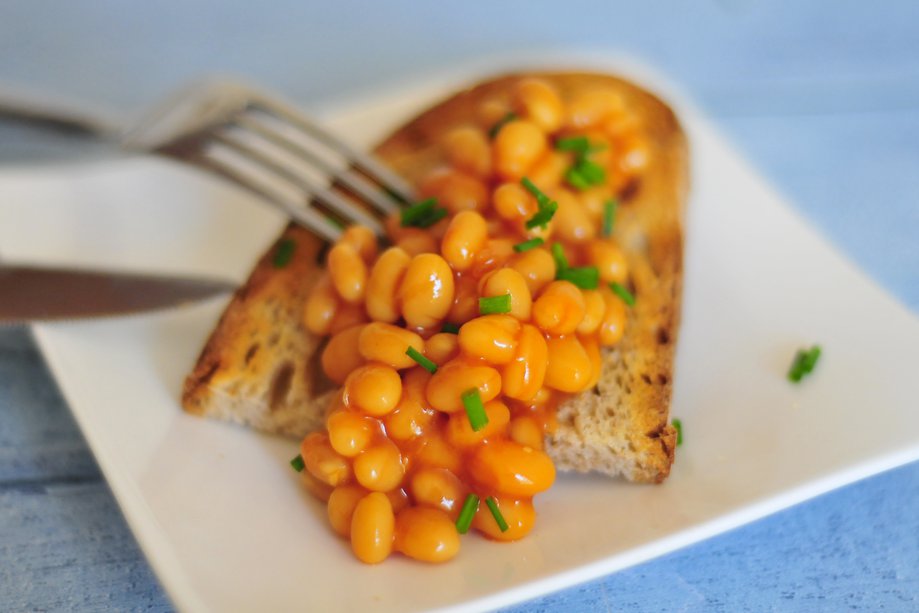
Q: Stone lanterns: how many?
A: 0